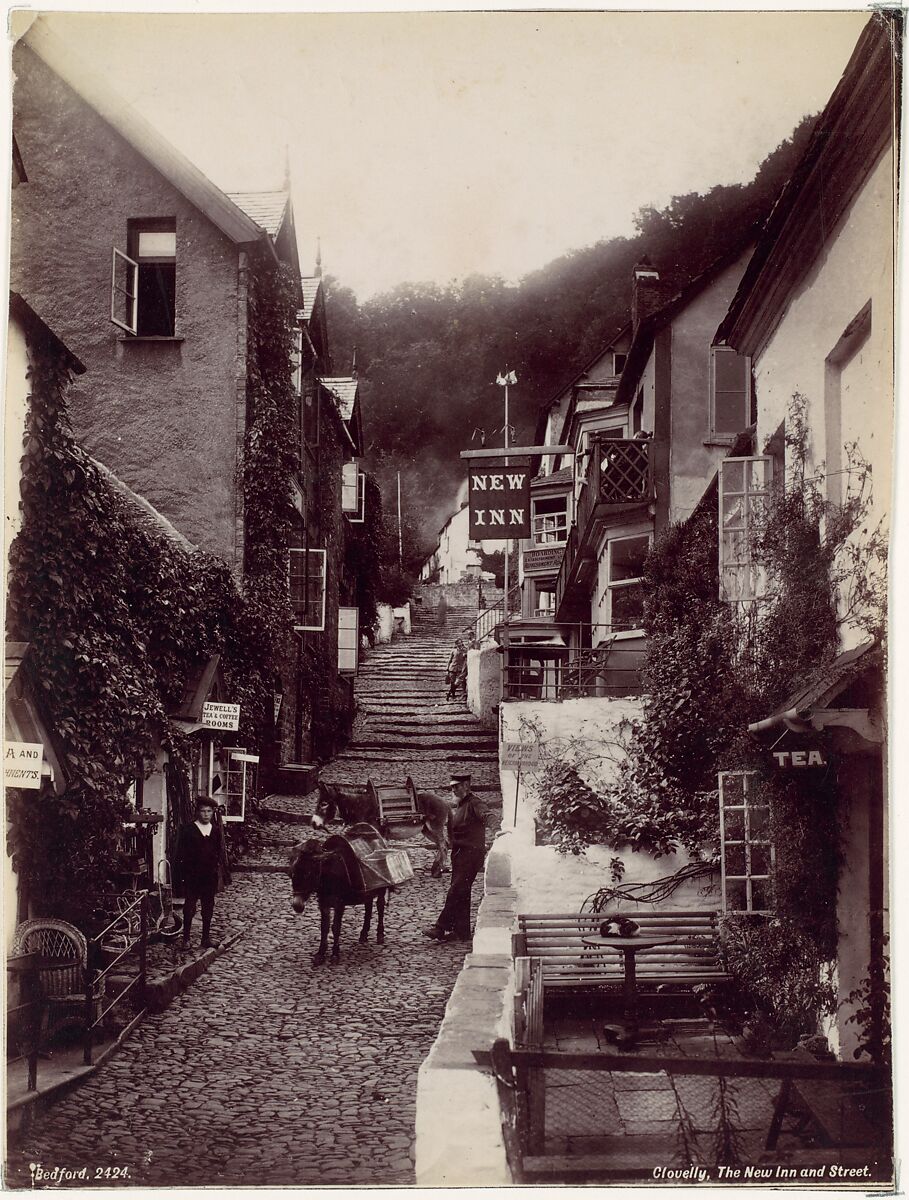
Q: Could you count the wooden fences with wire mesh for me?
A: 1